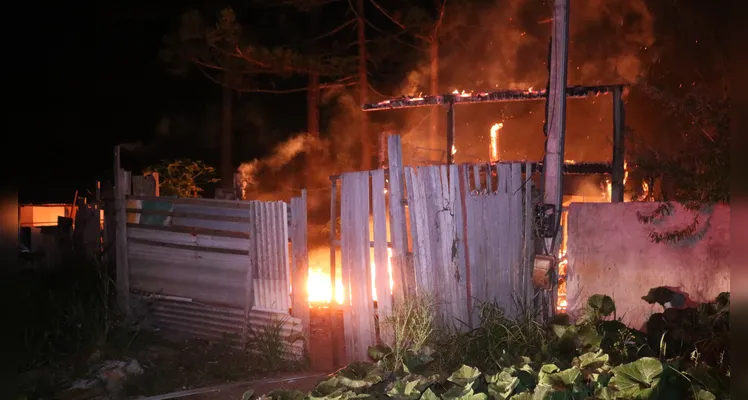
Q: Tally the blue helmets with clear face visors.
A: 0